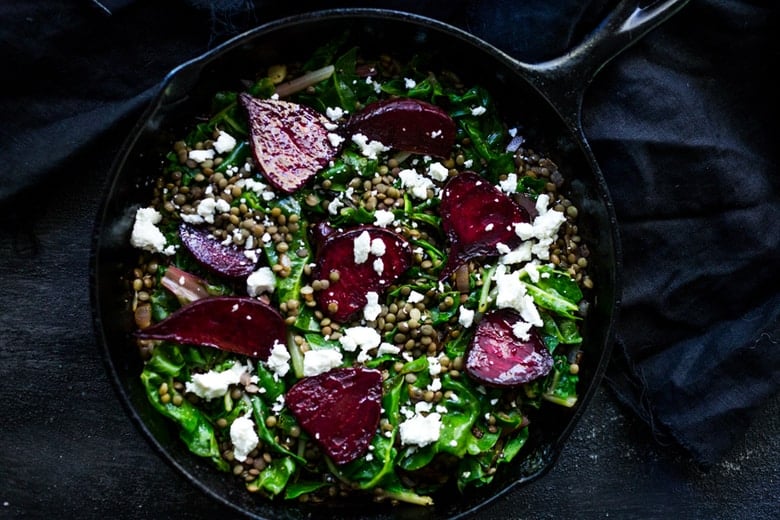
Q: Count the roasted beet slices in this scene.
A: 8